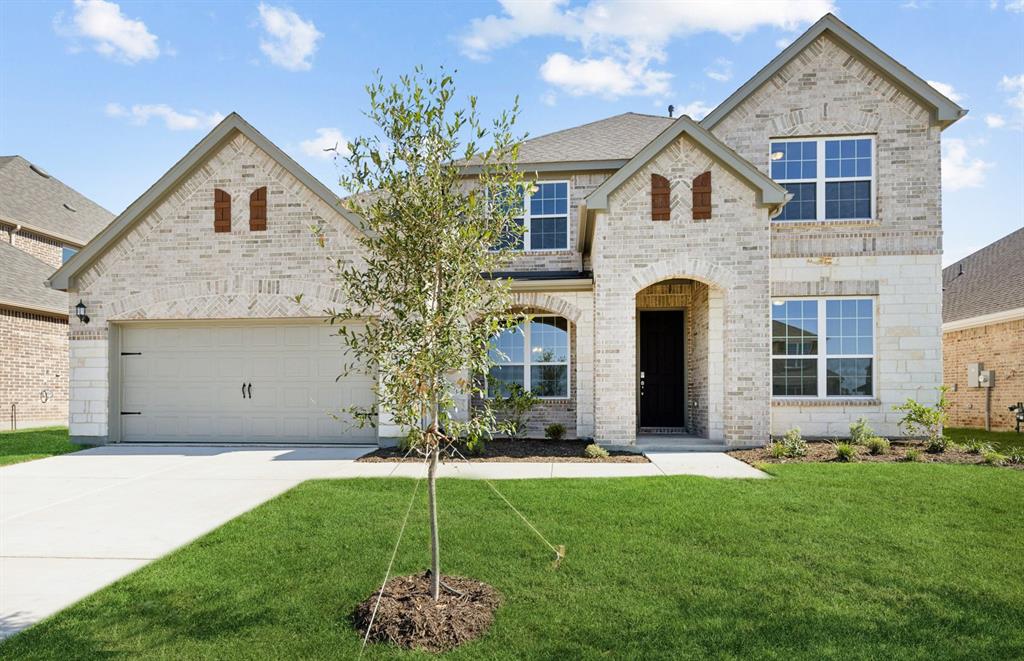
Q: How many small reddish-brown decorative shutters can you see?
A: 4